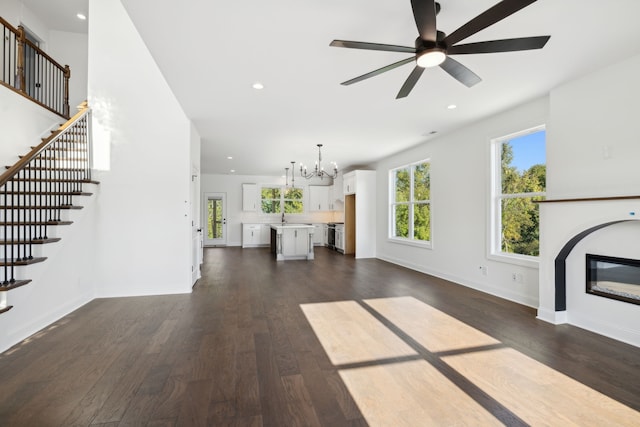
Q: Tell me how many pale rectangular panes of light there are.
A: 4